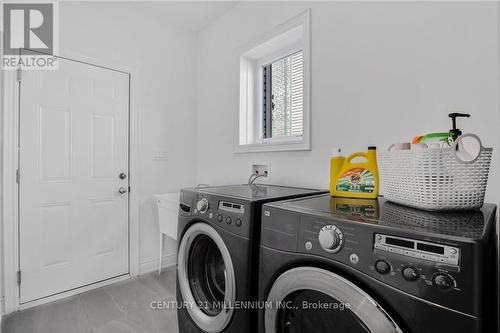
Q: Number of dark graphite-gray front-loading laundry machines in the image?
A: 2